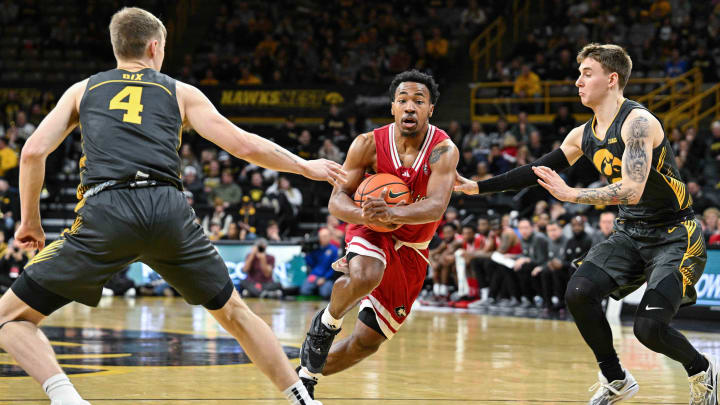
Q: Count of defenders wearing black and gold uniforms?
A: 2